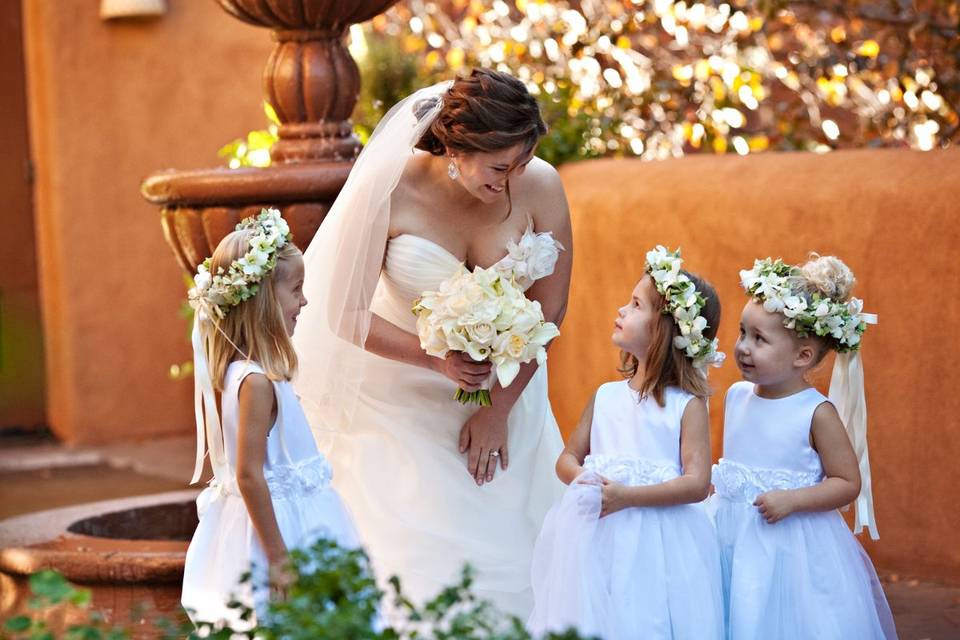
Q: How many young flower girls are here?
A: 3